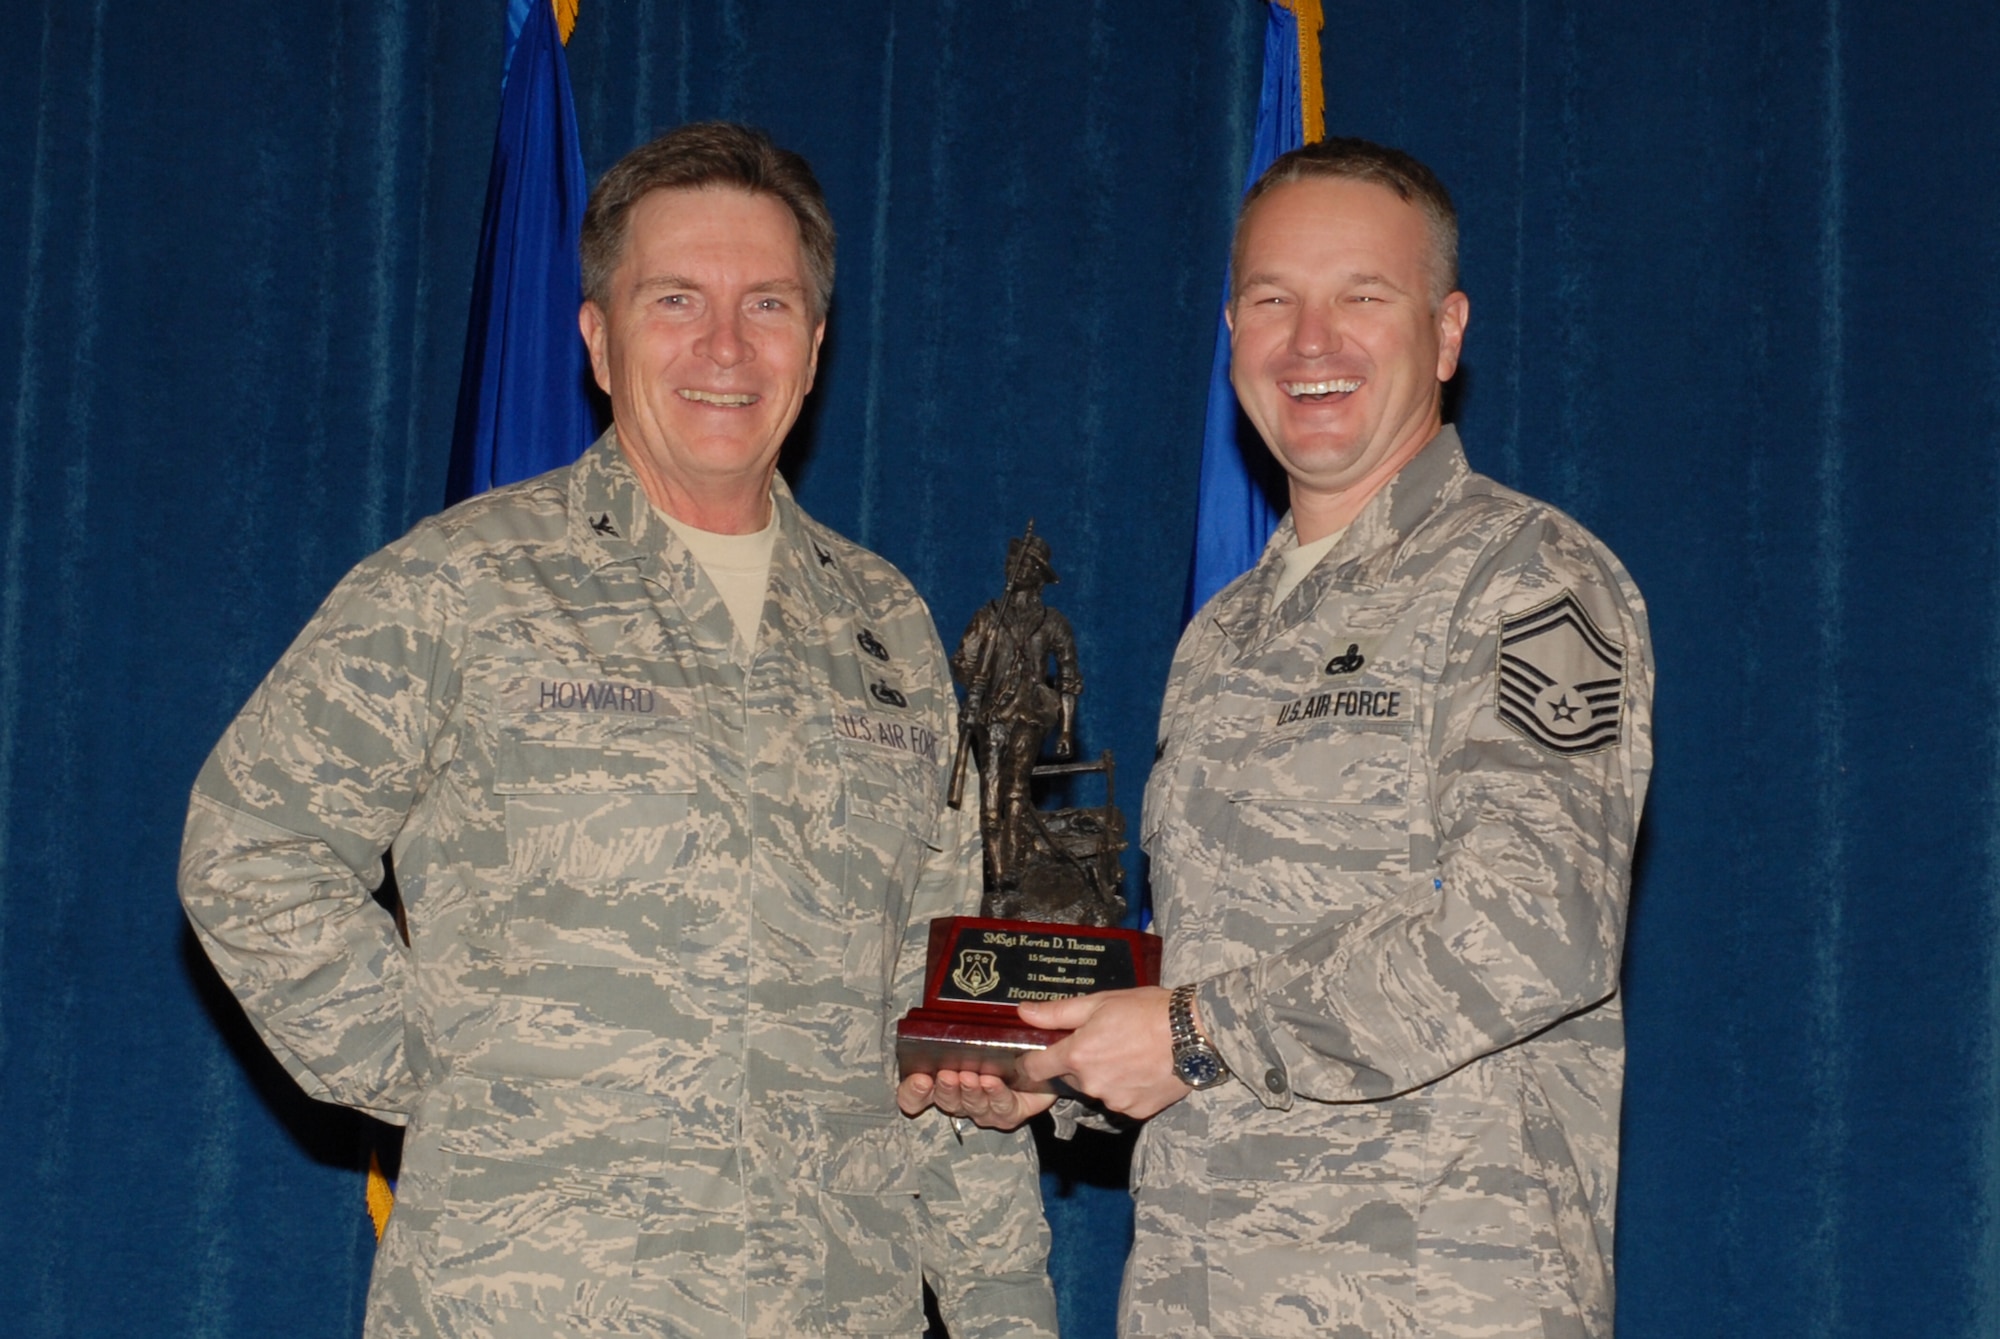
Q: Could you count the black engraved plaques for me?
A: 1